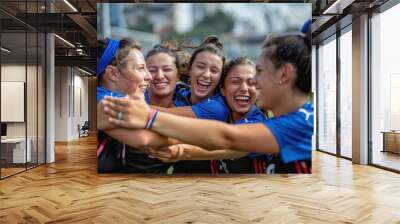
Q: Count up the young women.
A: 5